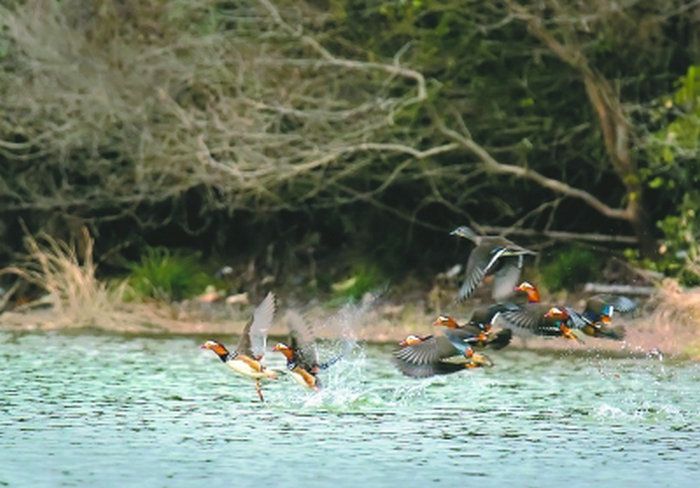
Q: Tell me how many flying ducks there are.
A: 7